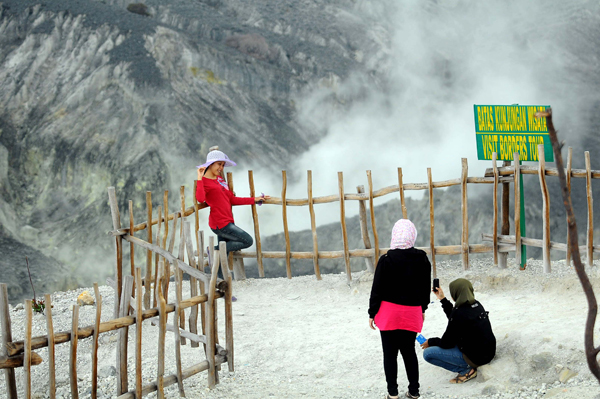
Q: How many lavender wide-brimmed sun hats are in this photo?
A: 1